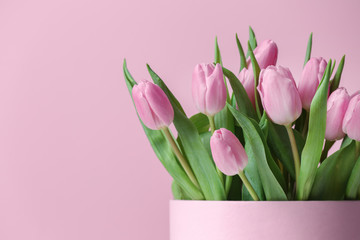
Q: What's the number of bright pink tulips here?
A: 9